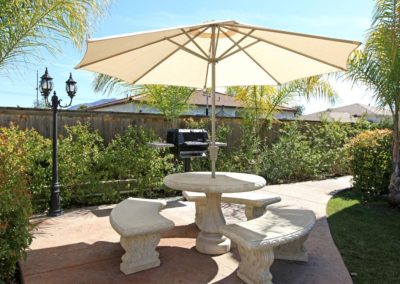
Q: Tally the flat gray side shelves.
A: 2